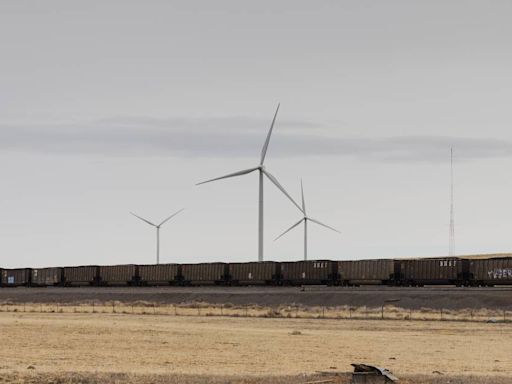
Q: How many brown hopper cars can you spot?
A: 11